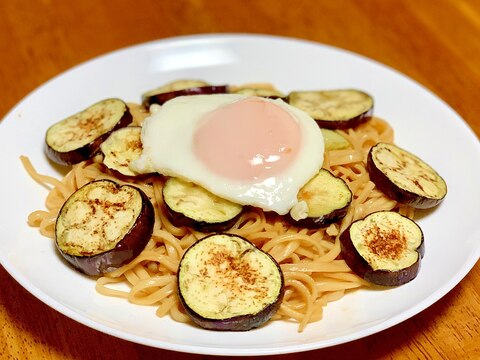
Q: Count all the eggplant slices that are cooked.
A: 11